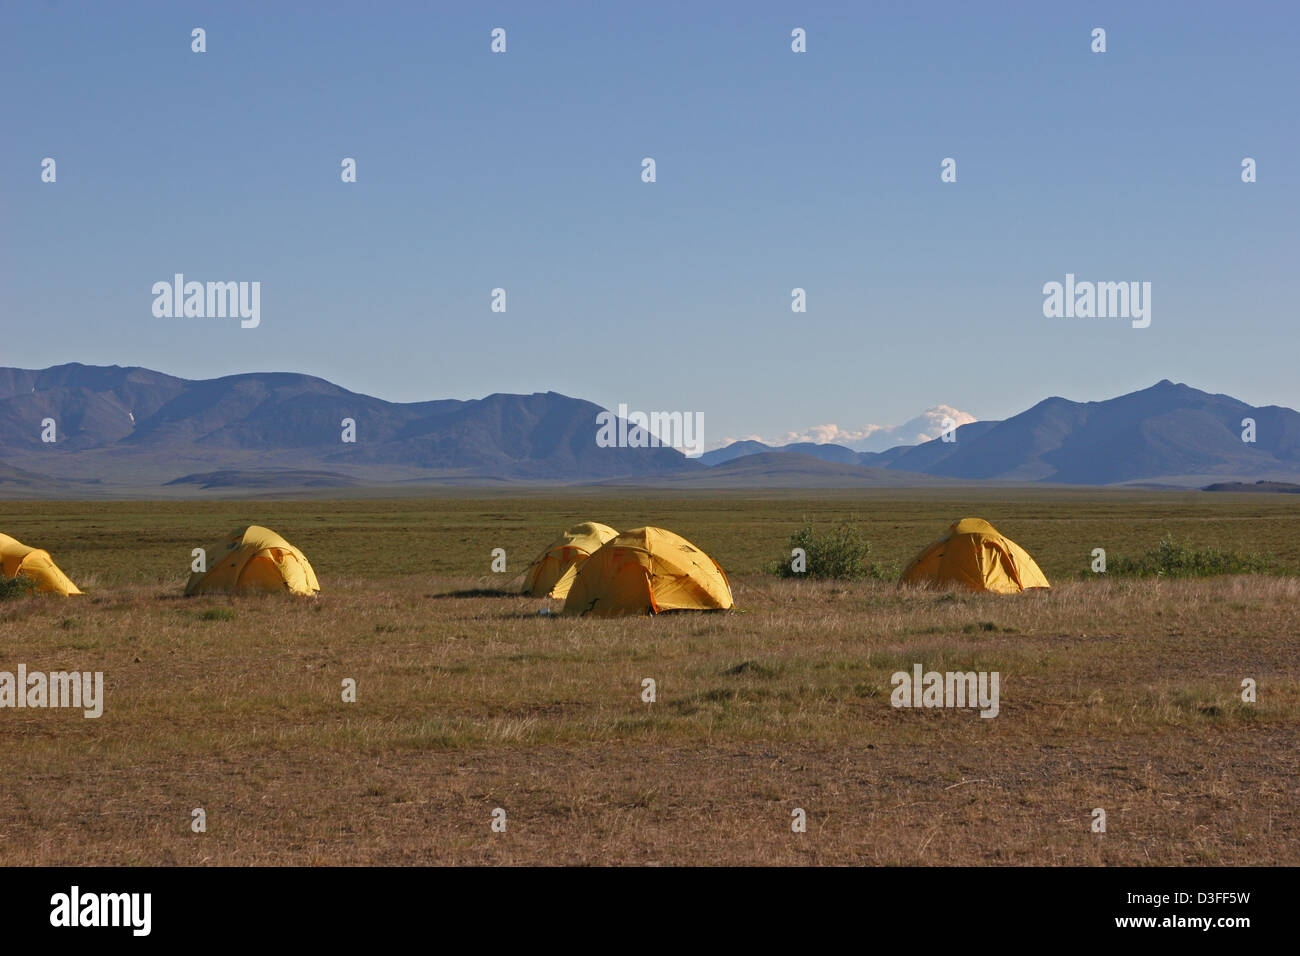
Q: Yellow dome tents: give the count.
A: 5